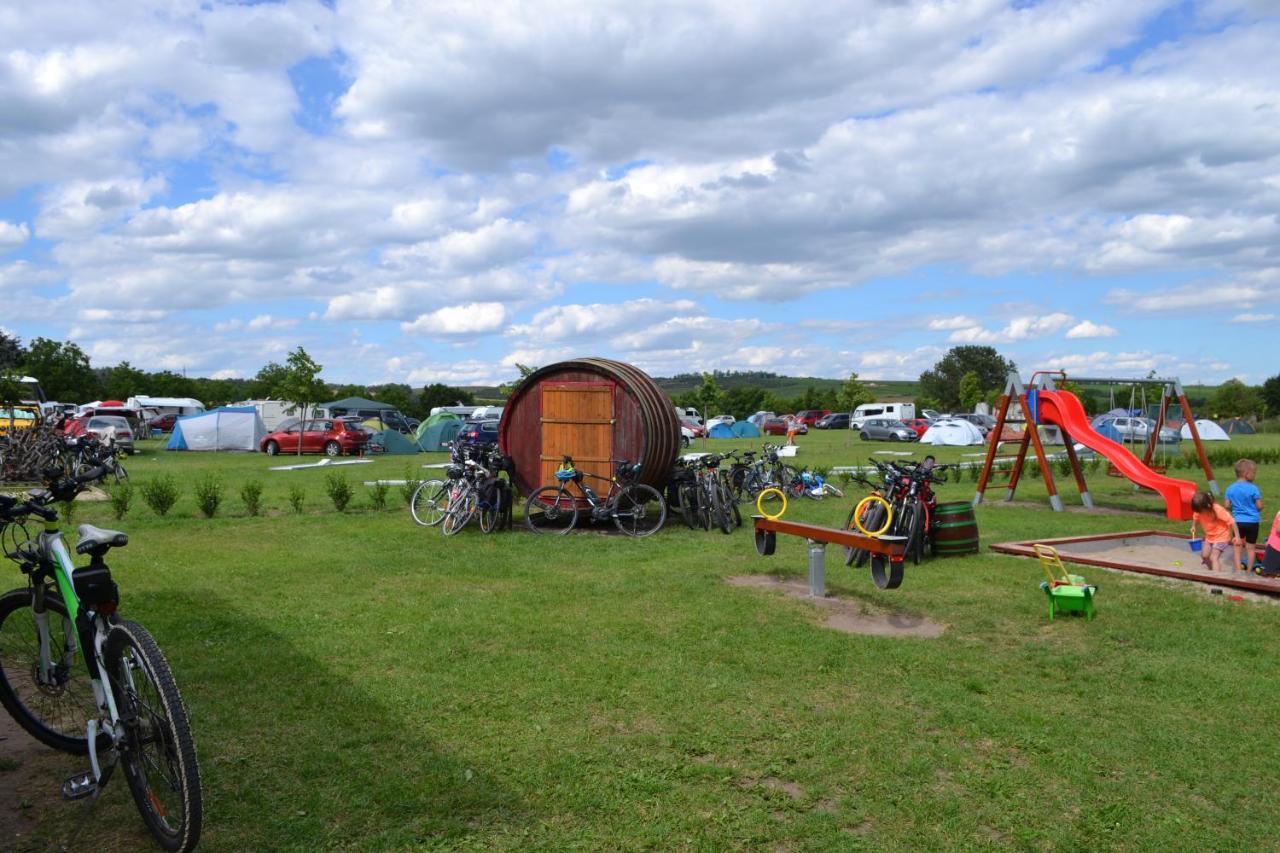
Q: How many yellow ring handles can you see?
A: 2